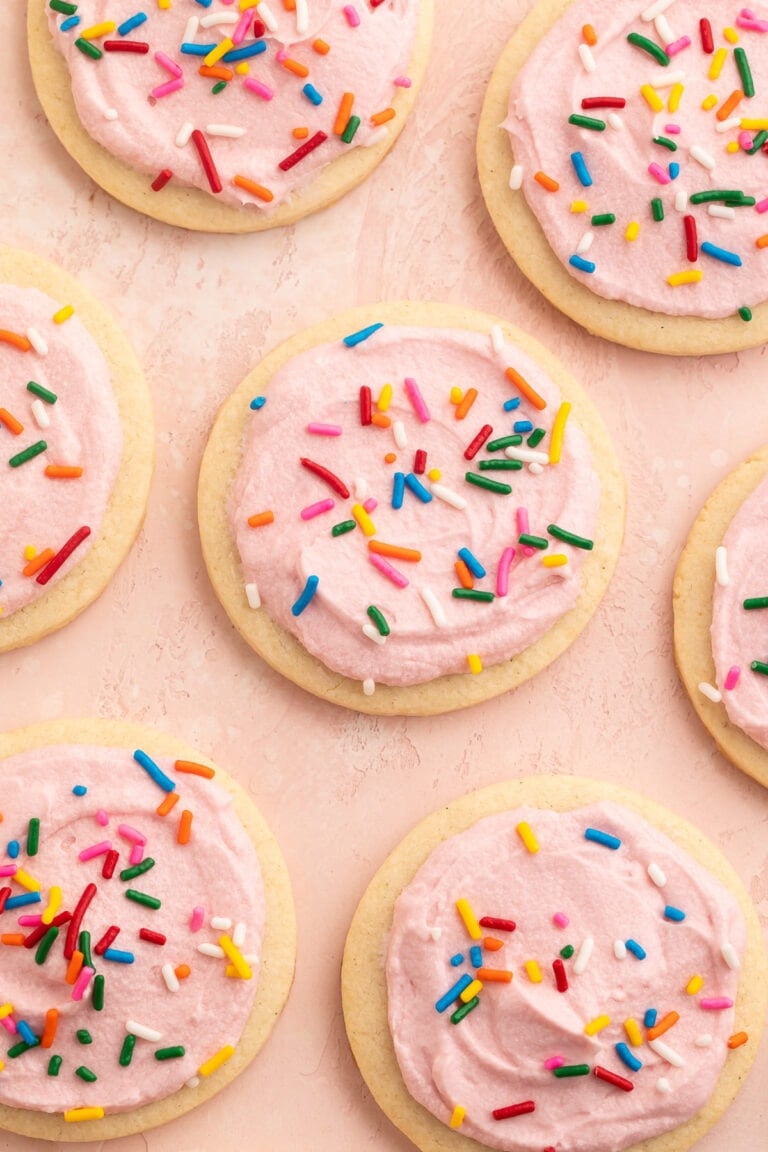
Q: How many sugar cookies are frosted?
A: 7